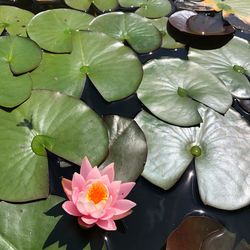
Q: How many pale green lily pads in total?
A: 3